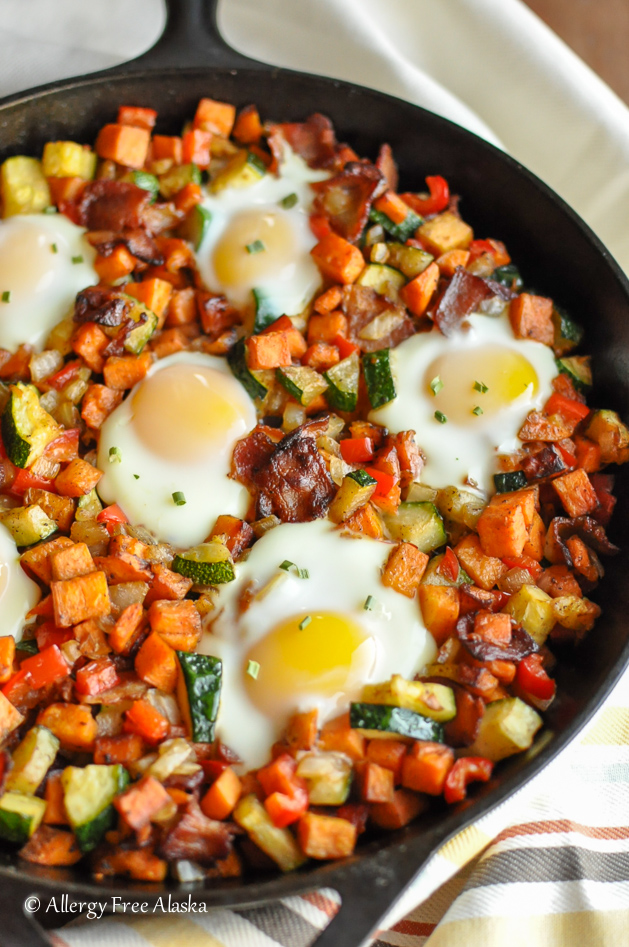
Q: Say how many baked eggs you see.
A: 6